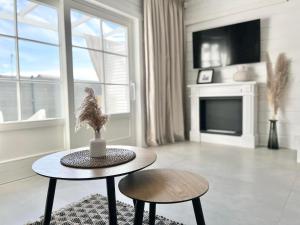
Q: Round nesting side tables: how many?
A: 2